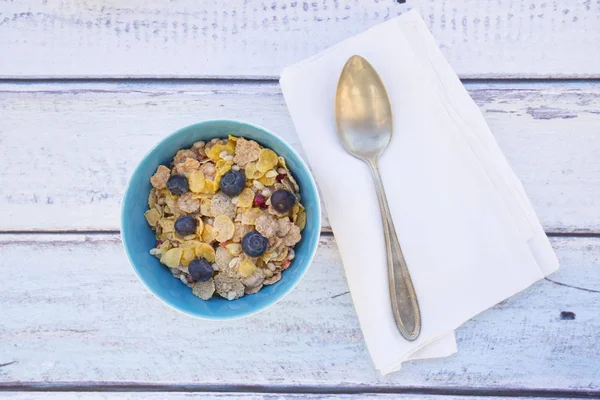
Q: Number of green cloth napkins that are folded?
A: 0